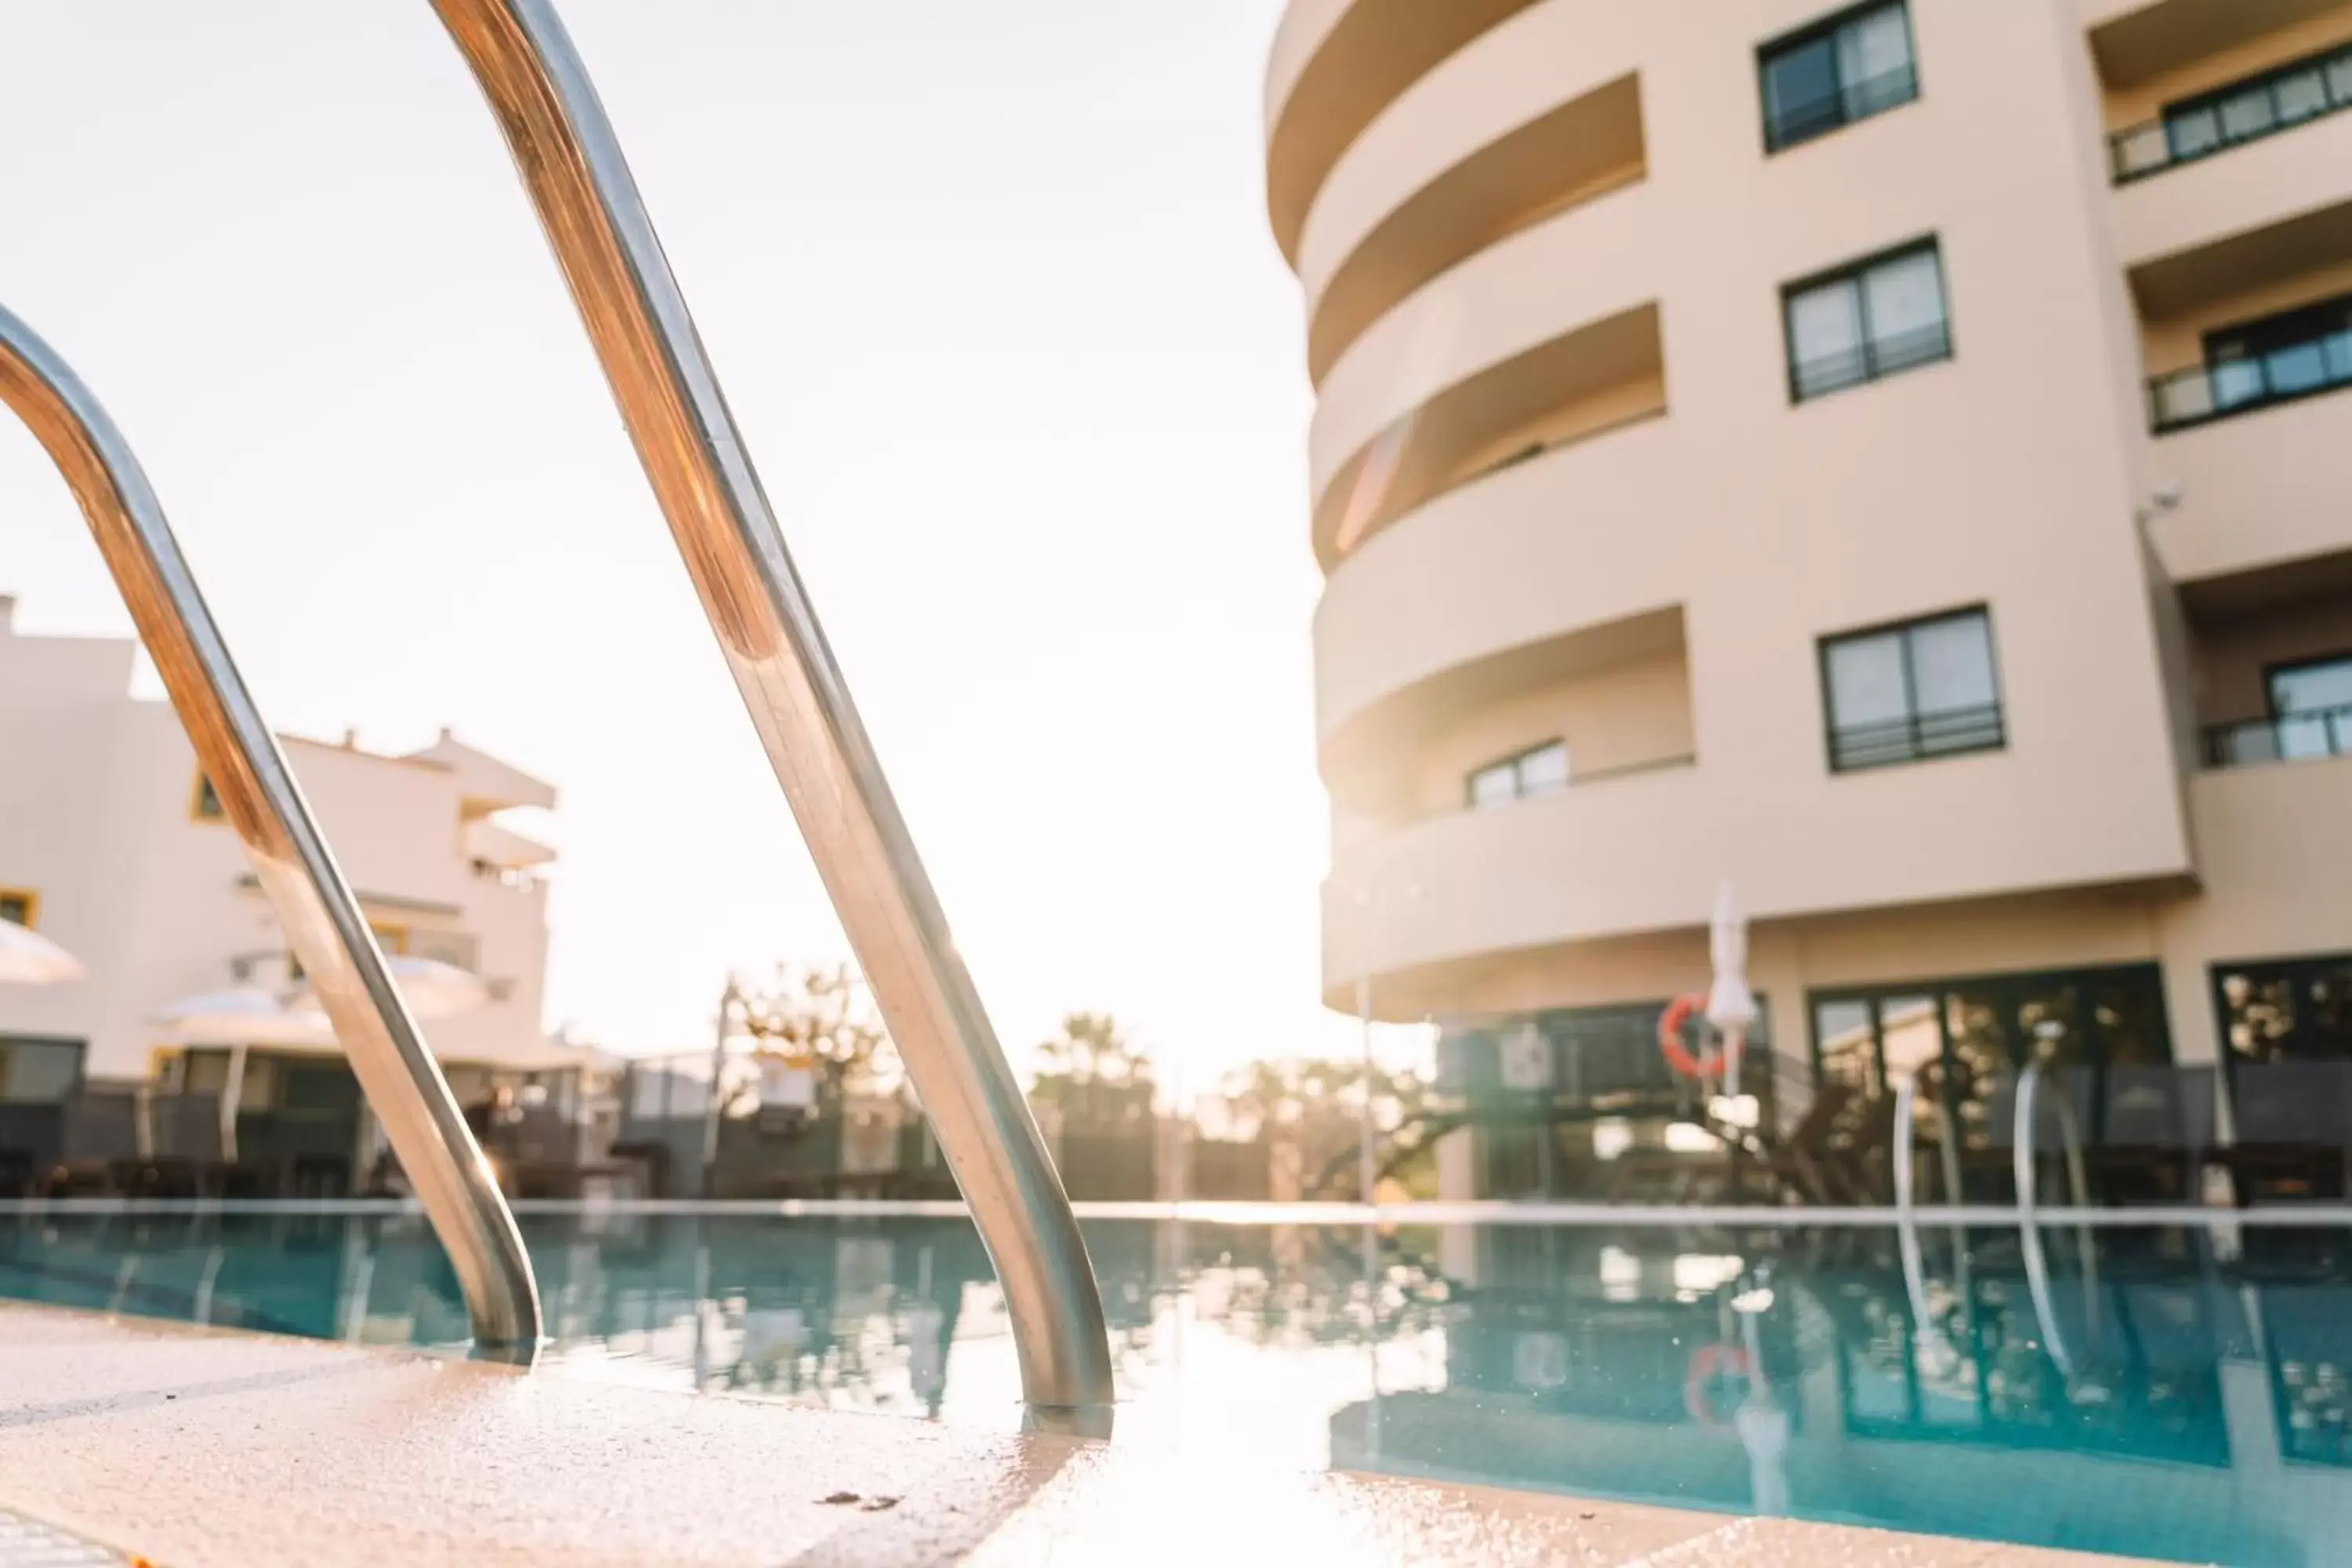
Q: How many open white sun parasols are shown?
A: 3